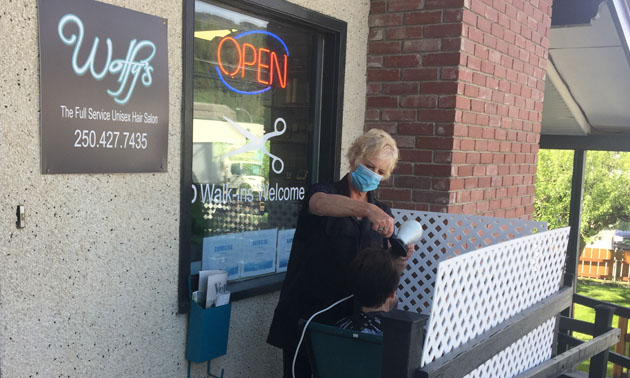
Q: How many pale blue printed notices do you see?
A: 3